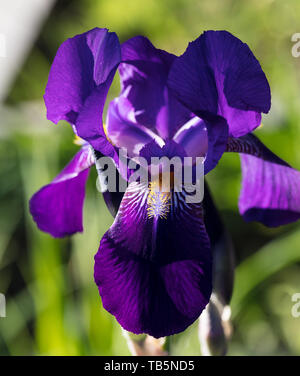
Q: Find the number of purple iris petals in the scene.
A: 6